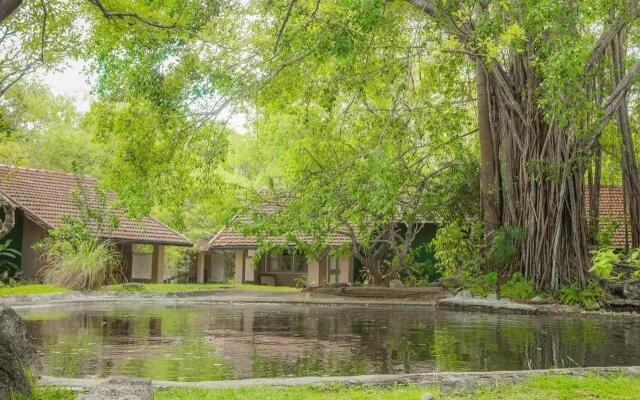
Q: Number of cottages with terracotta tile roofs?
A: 3